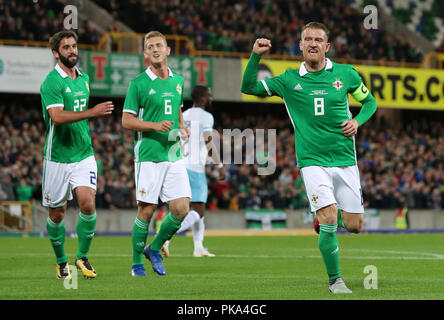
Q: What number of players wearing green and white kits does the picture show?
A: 3